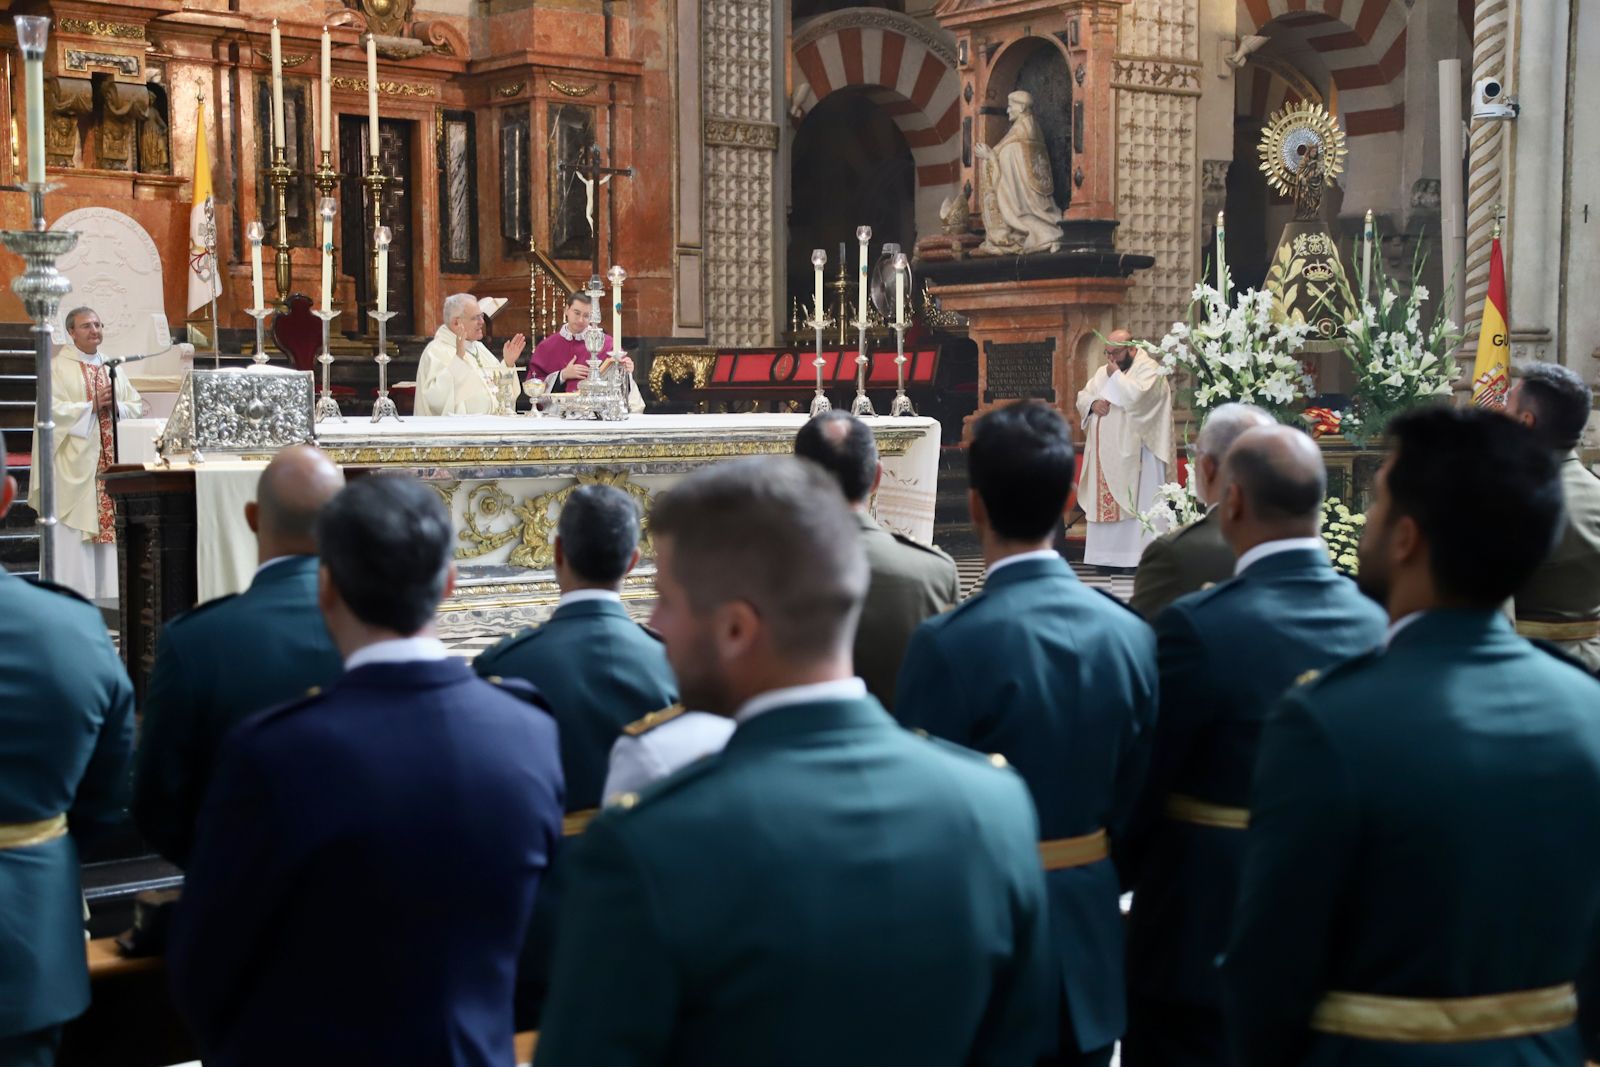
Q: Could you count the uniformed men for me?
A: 12